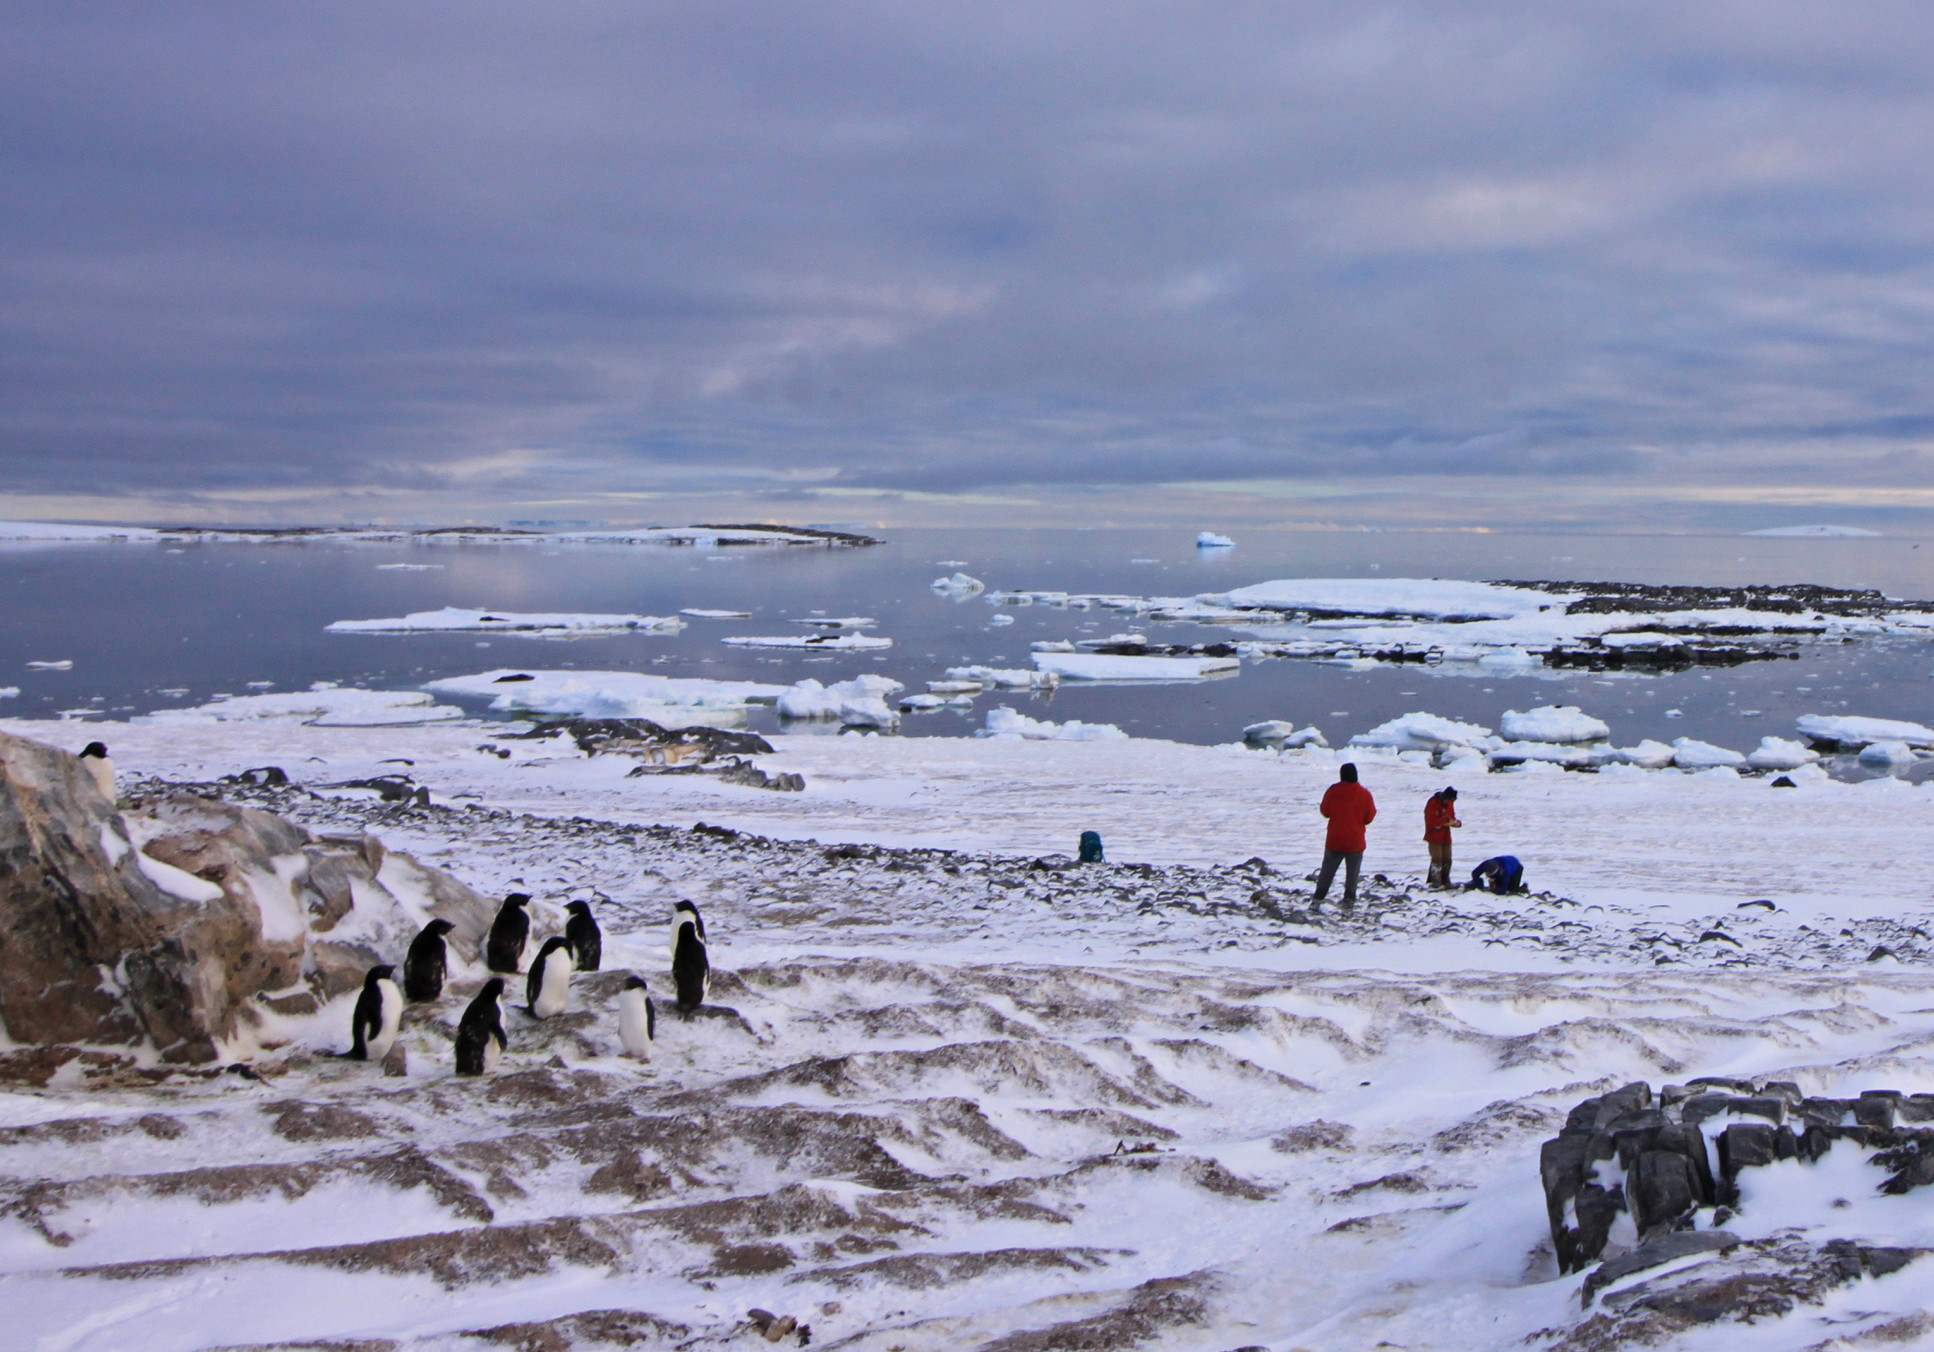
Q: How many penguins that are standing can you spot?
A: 10